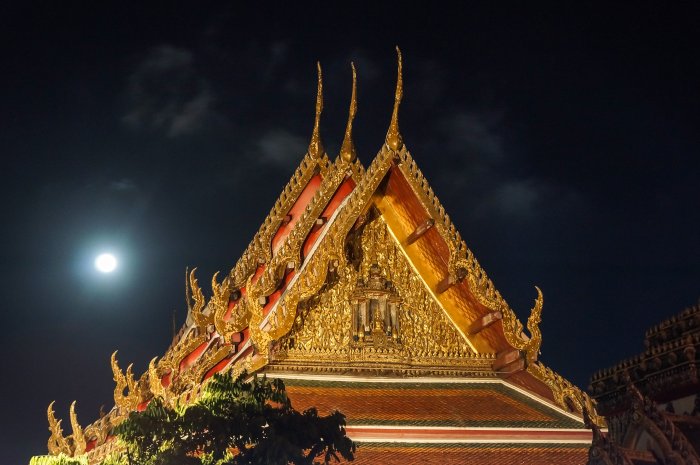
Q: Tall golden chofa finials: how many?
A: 3